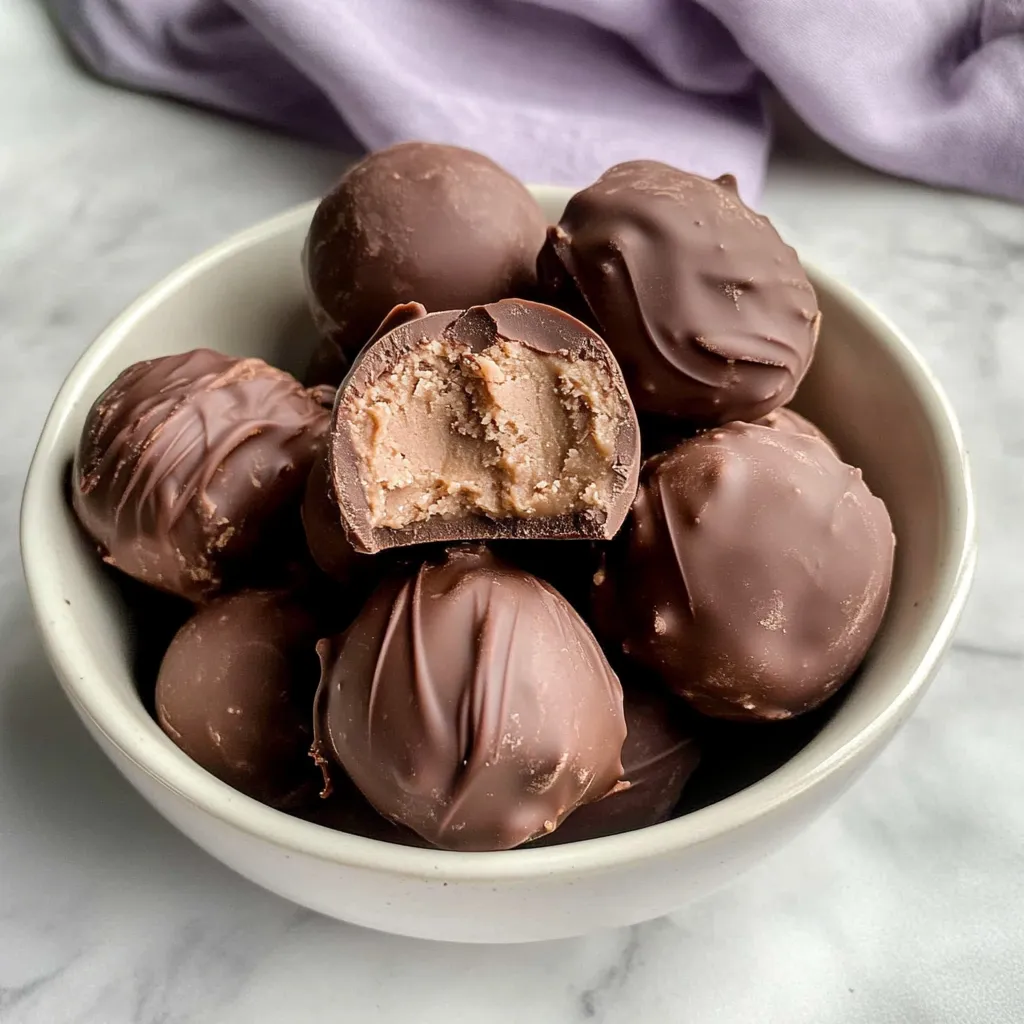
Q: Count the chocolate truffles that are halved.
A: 1